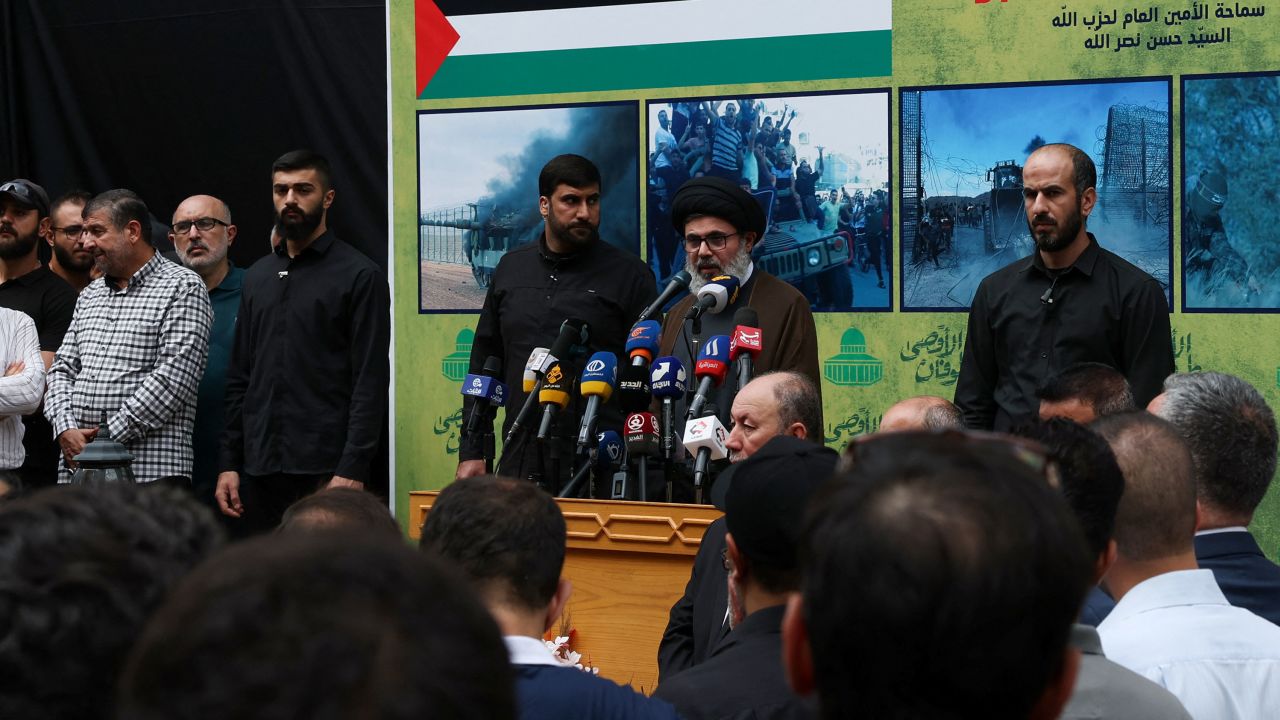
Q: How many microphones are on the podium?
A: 15